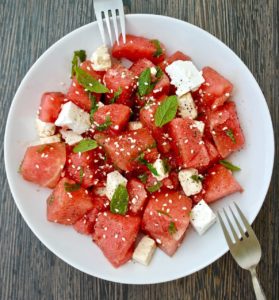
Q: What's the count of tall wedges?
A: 0